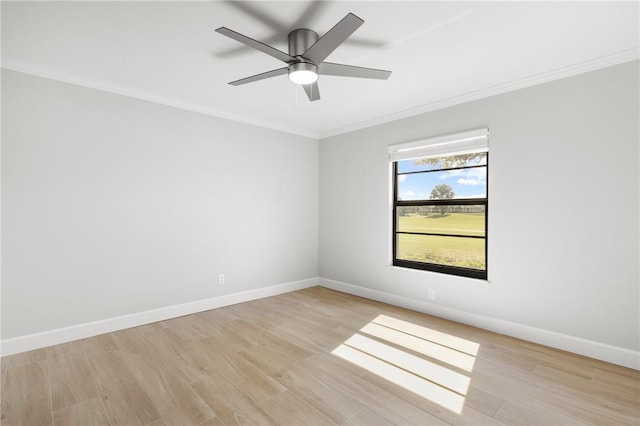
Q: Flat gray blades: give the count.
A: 5